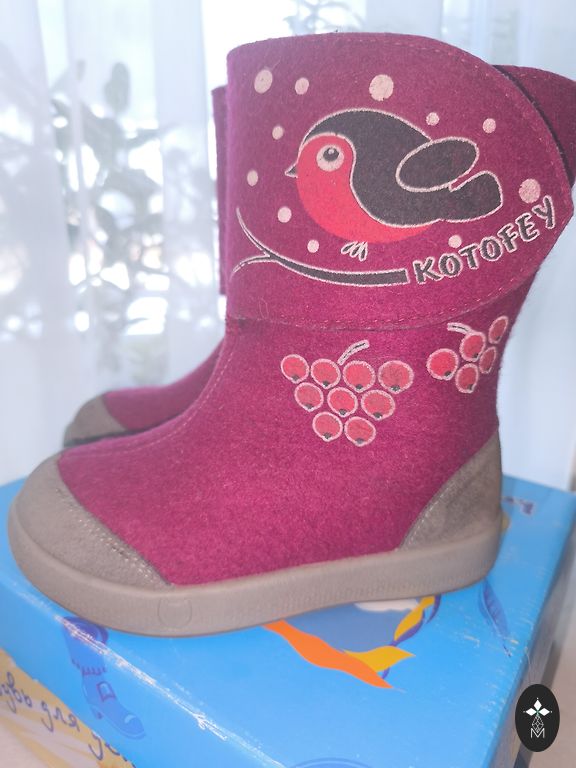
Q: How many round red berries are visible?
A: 14